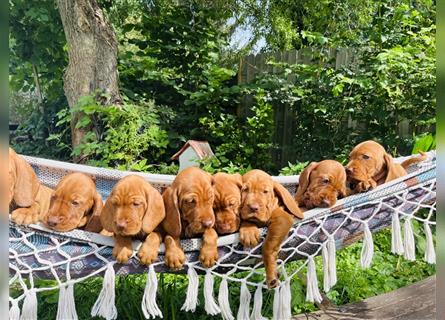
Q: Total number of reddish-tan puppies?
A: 8